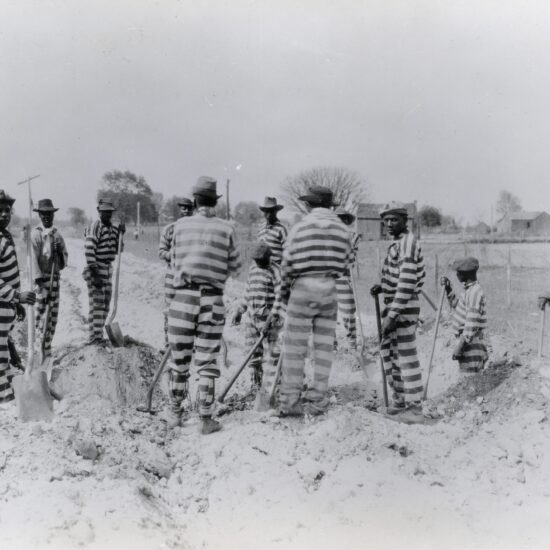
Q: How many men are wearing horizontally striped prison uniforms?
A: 11